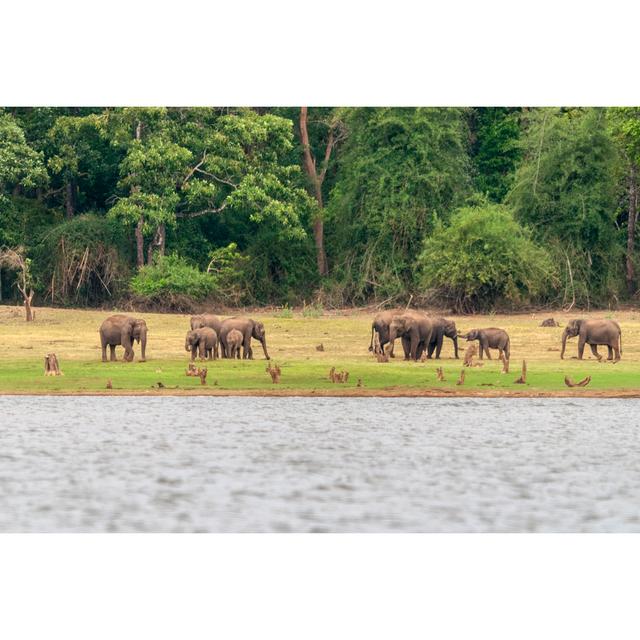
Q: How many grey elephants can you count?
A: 10